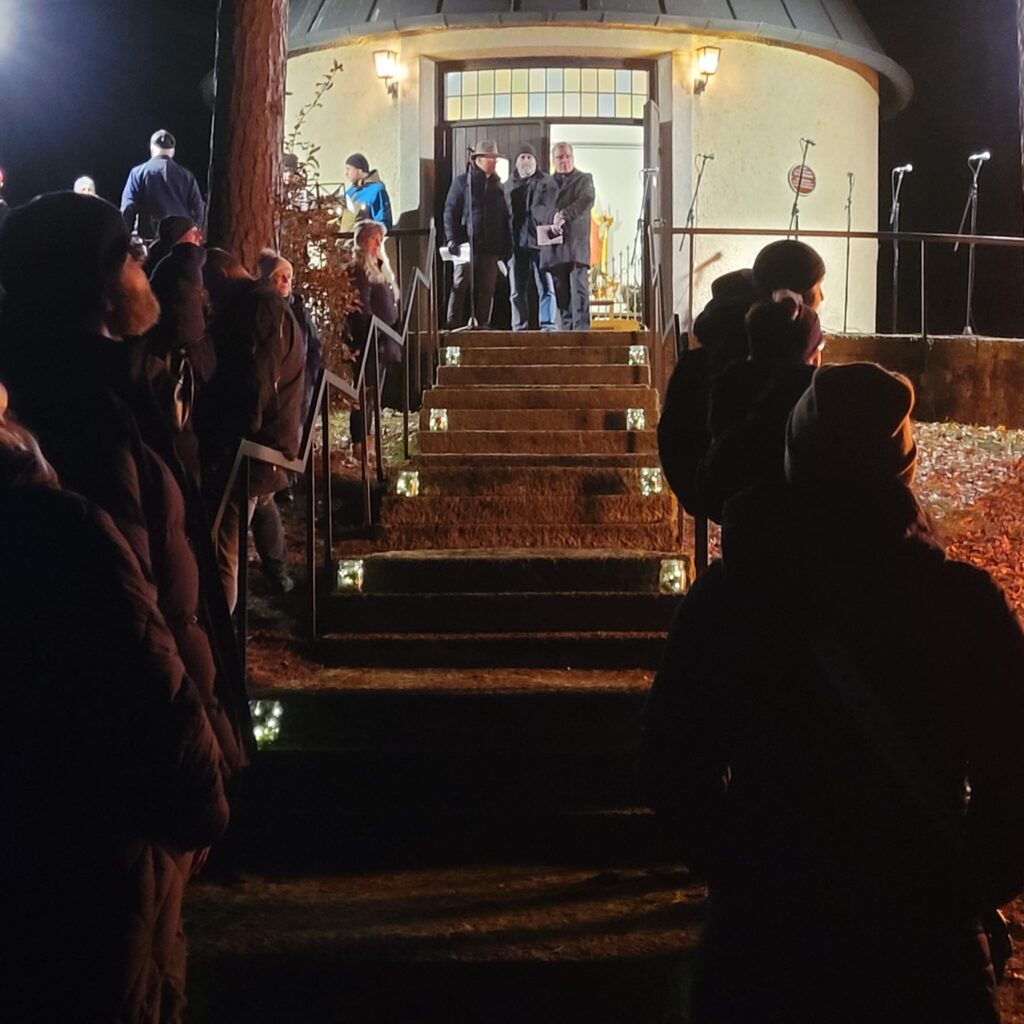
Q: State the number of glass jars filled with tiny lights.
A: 9